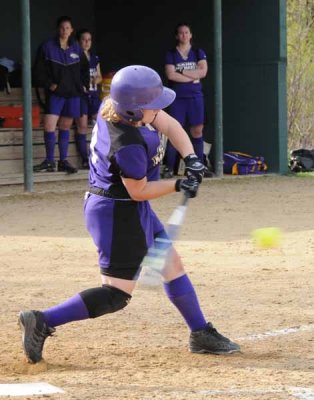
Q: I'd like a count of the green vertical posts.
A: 2